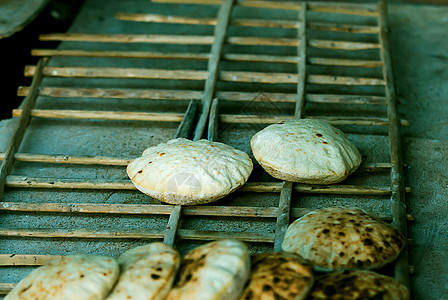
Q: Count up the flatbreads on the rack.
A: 8